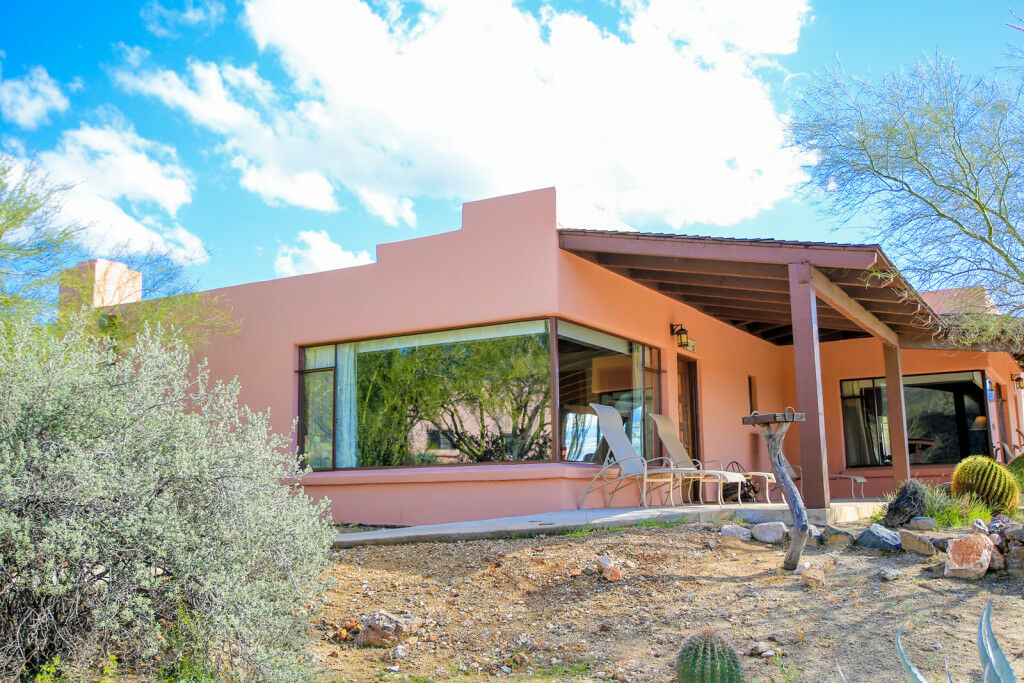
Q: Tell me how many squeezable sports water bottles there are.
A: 0